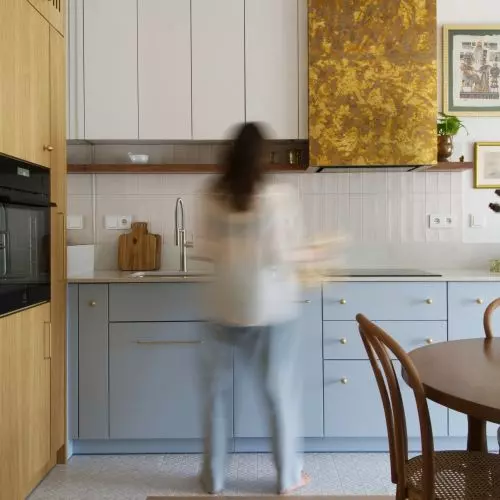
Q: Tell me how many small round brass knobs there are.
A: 8